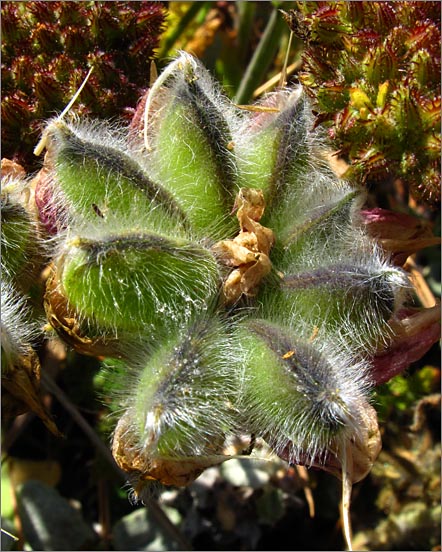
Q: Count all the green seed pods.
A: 8